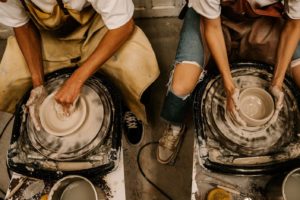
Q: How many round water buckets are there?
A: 2